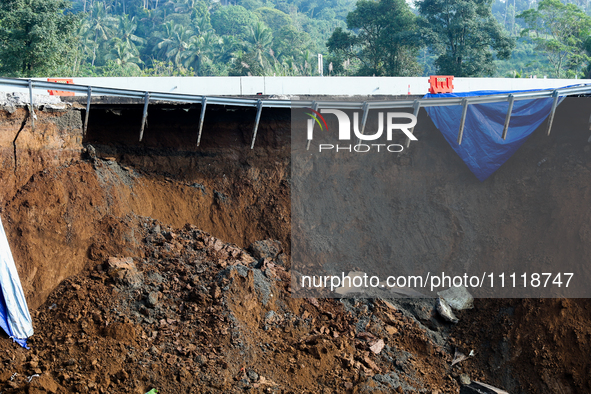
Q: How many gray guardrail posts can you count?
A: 11